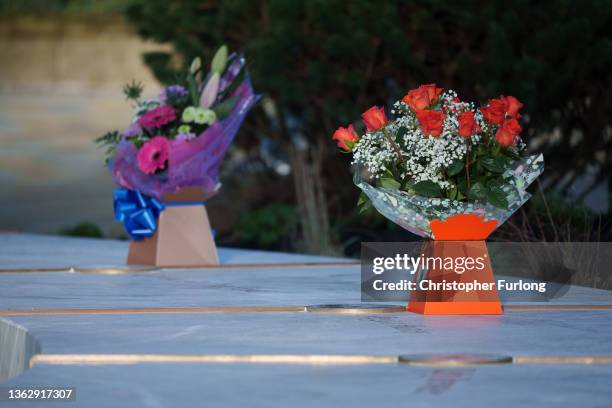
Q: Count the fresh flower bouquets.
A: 2